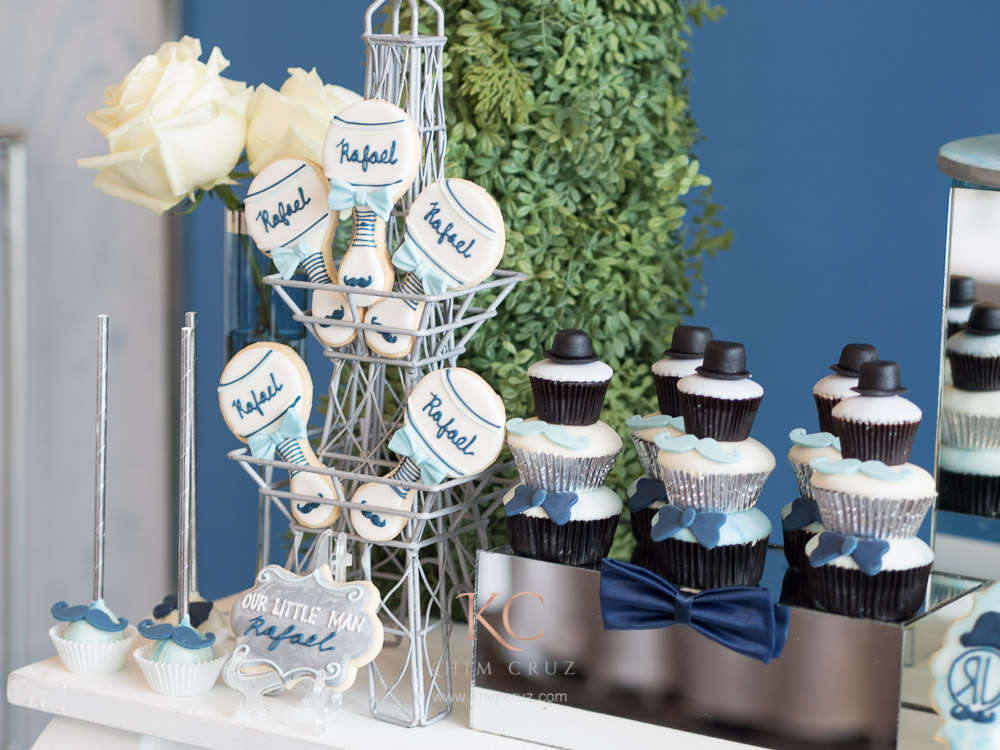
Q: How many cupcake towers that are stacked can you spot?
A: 5